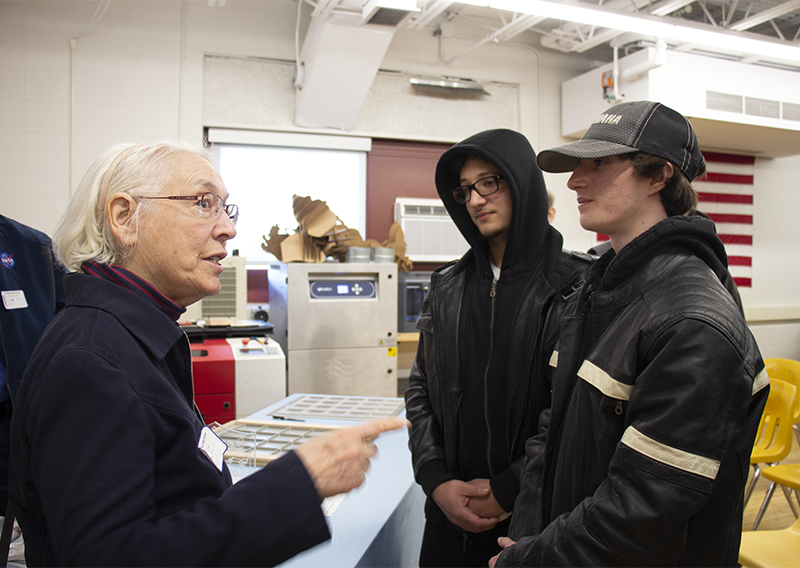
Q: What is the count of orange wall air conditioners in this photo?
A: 0